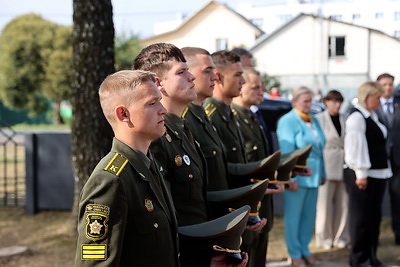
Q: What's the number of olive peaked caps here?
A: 5